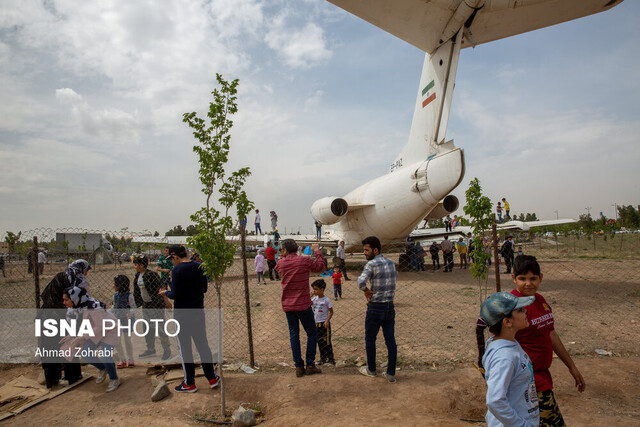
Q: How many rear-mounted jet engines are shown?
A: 2